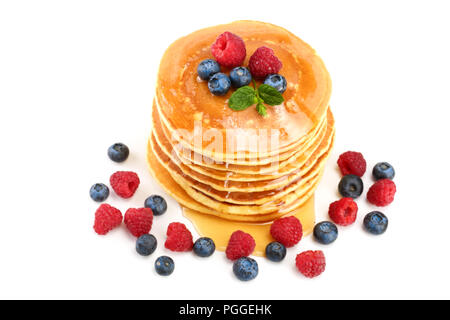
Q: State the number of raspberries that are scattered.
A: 10